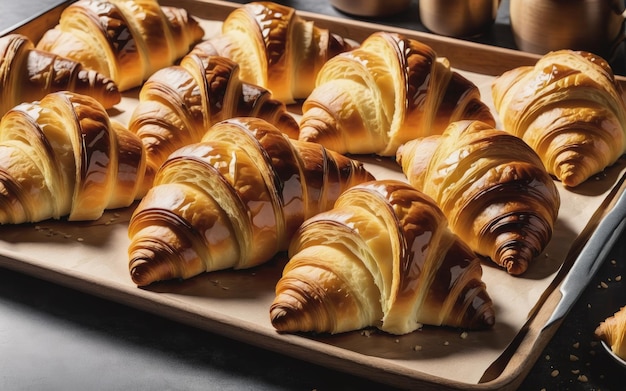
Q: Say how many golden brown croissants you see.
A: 11